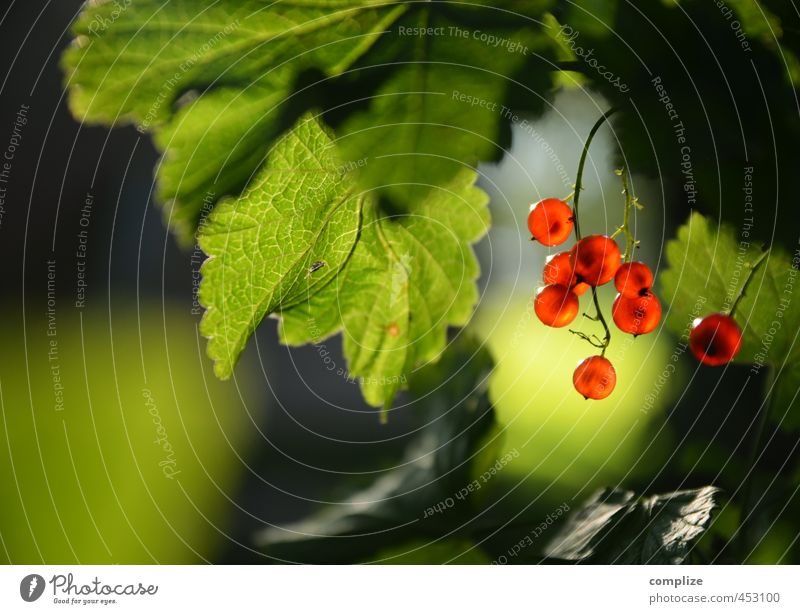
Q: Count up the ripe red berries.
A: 8